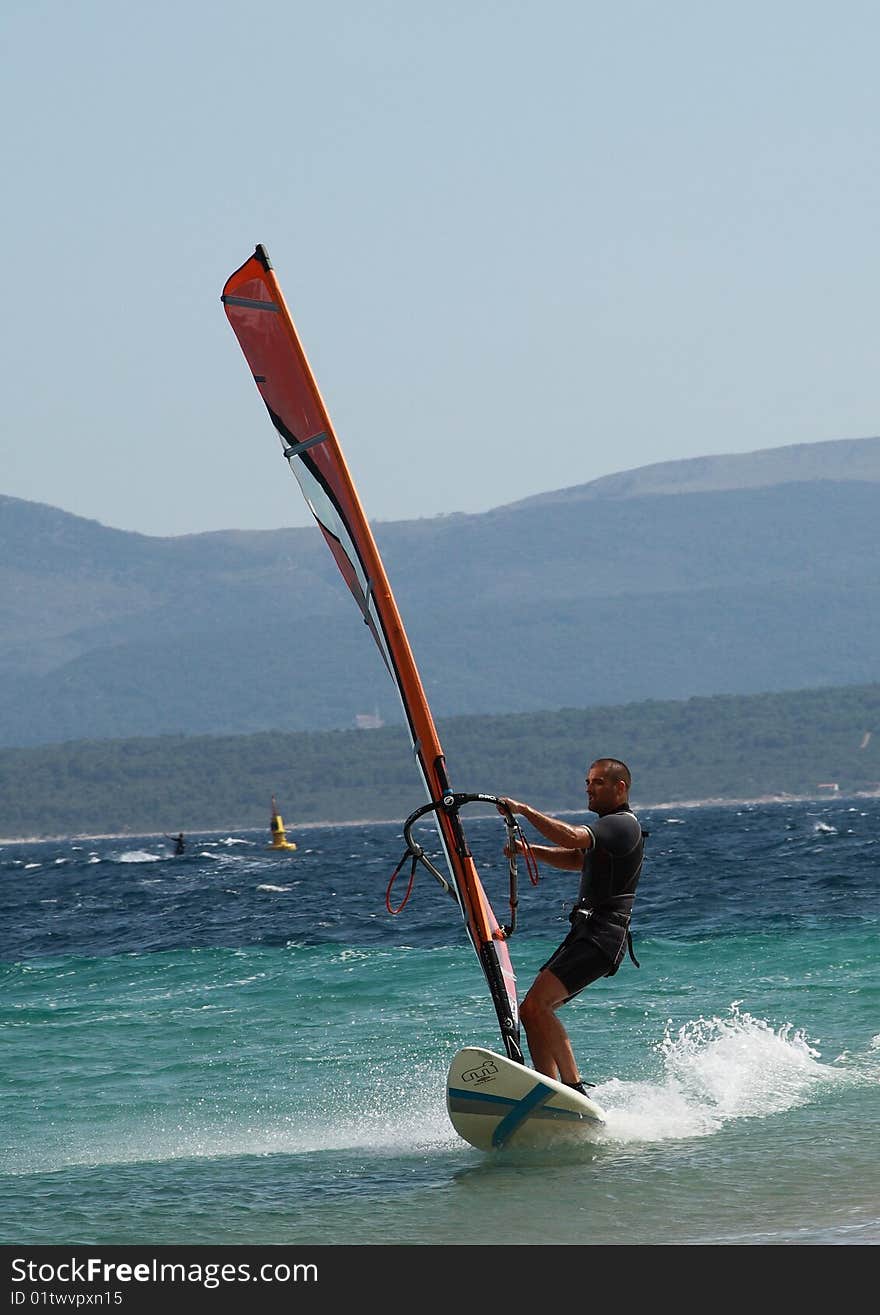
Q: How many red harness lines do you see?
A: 2